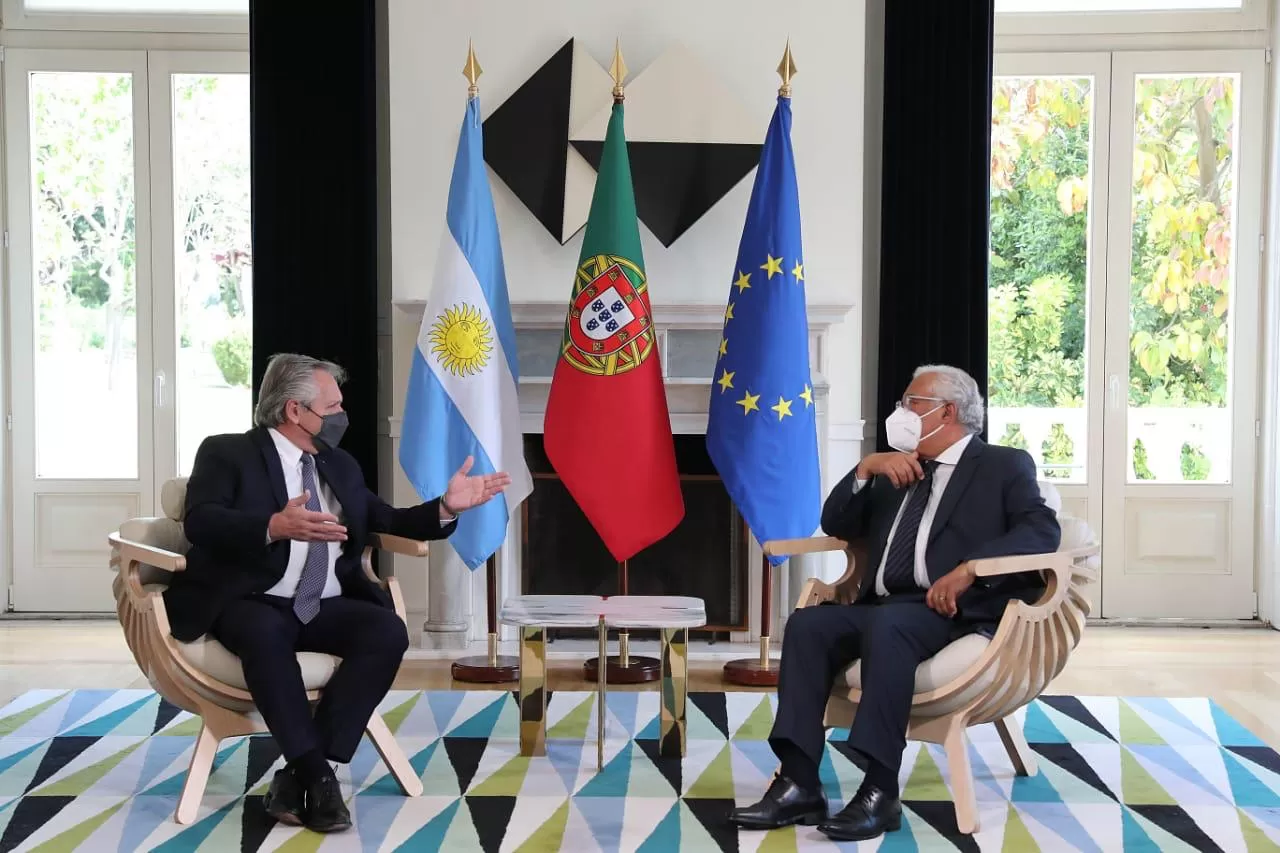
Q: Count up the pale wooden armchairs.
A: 2